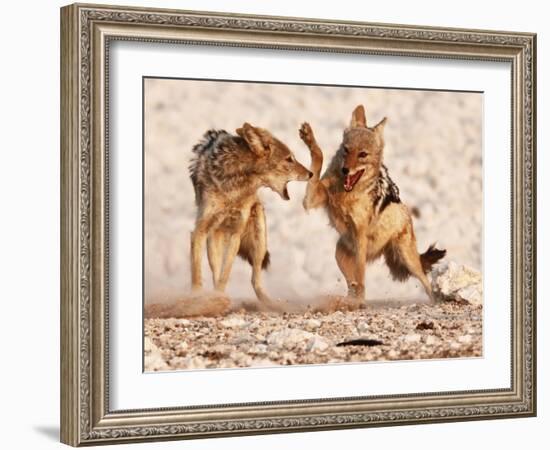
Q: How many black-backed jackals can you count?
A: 2